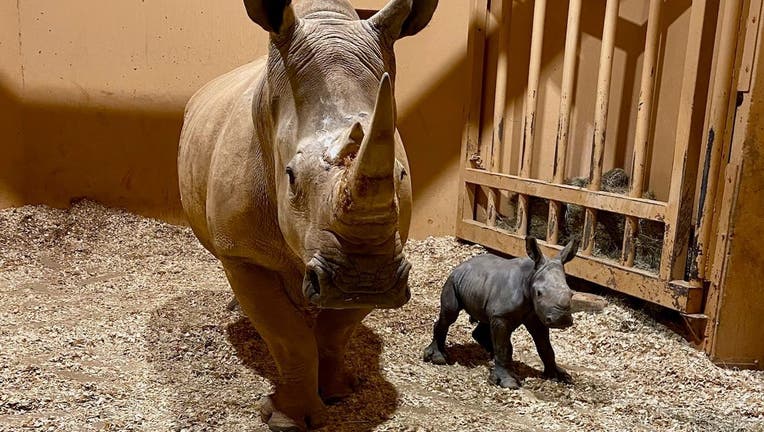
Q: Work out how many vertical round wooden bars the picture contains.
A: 5